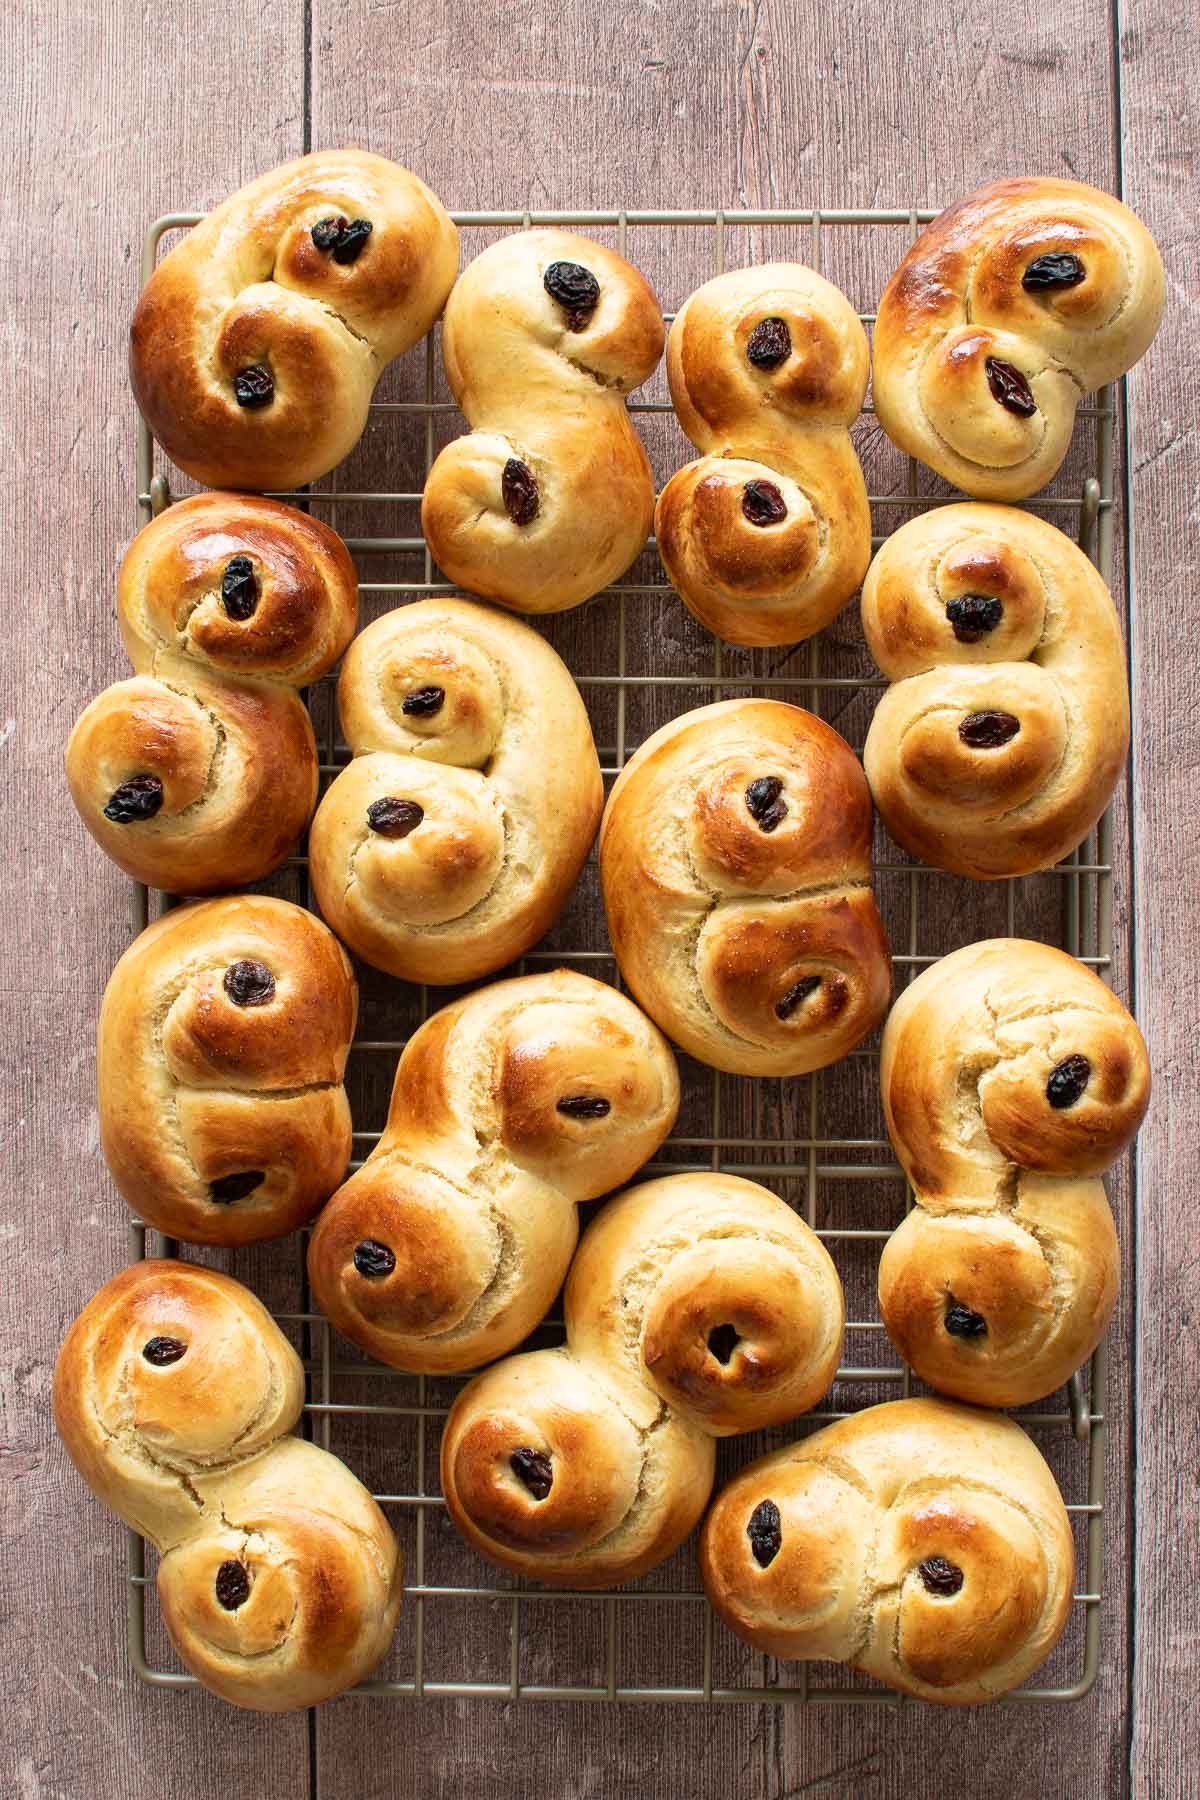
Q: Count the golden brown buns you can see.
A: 14